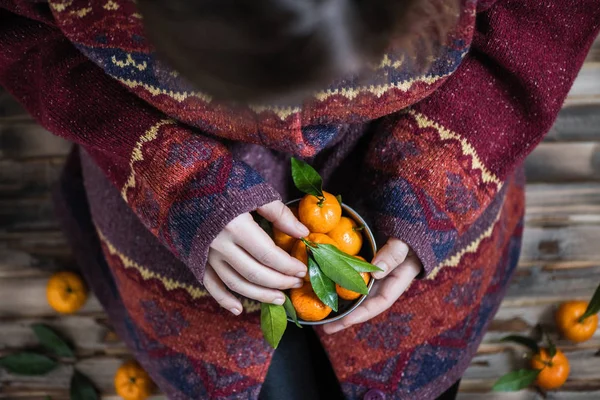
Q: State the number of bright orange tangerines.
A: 10